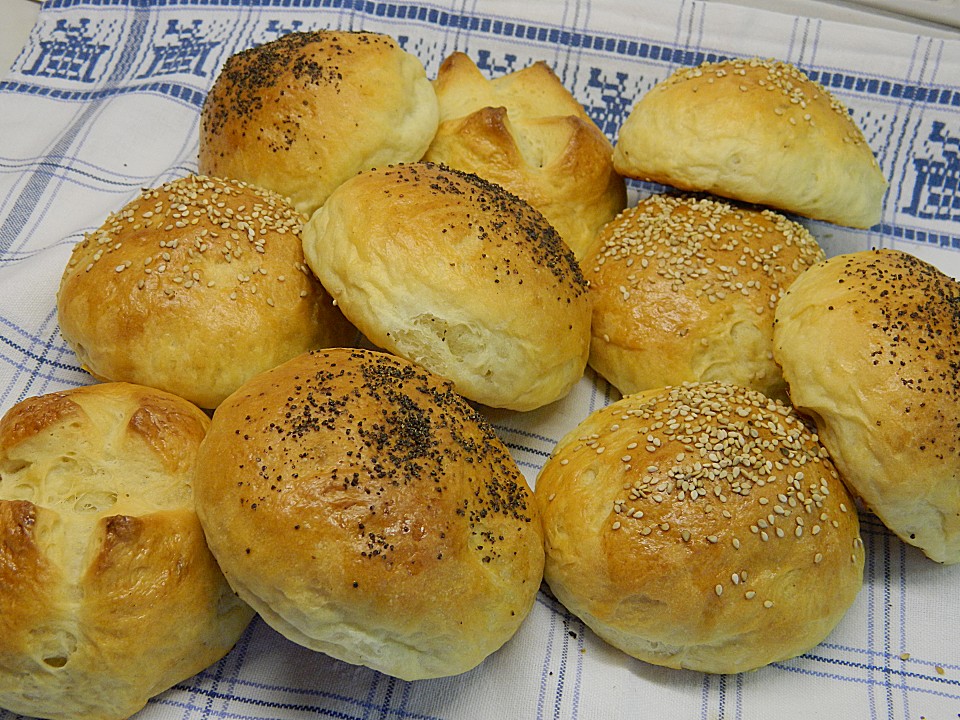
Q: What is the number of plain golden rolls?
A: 2